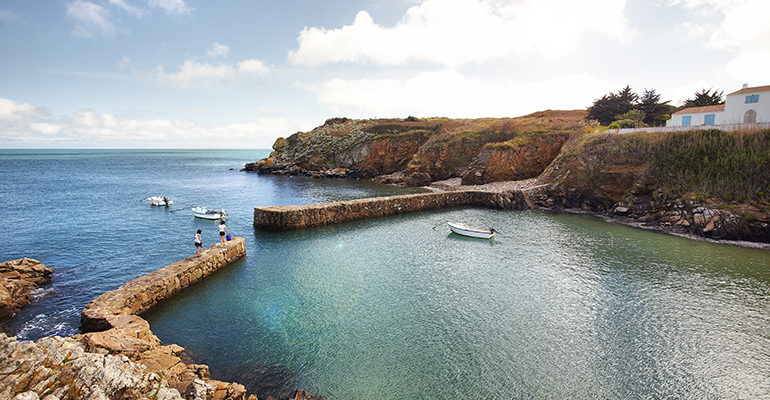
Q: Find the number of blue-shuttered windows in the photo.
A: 3